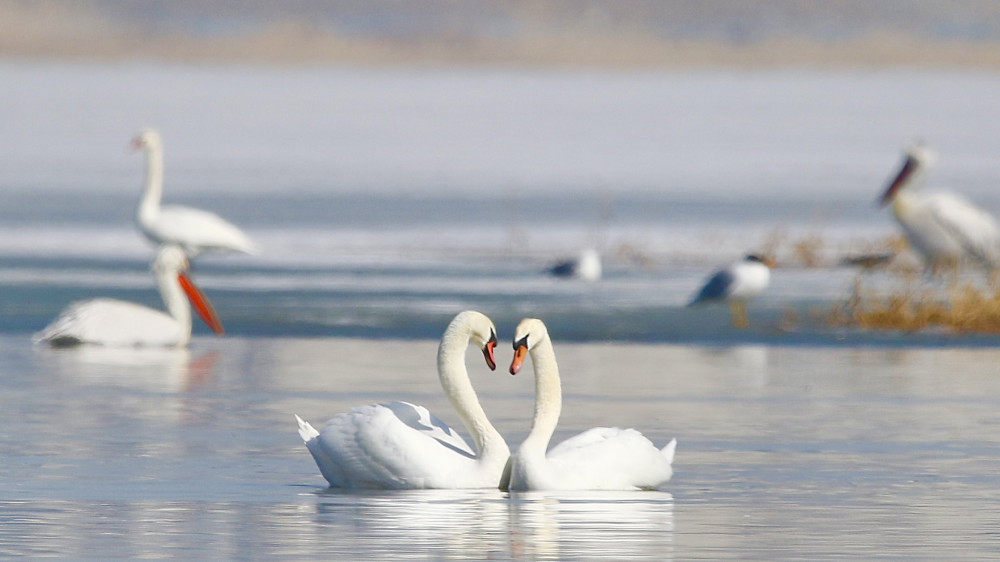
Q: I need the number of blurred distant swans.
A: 1